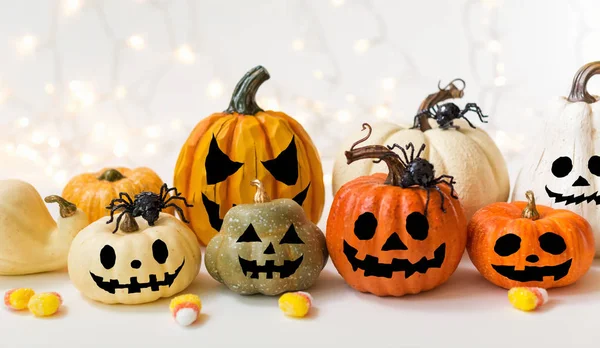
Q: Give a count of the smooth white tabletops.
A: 1